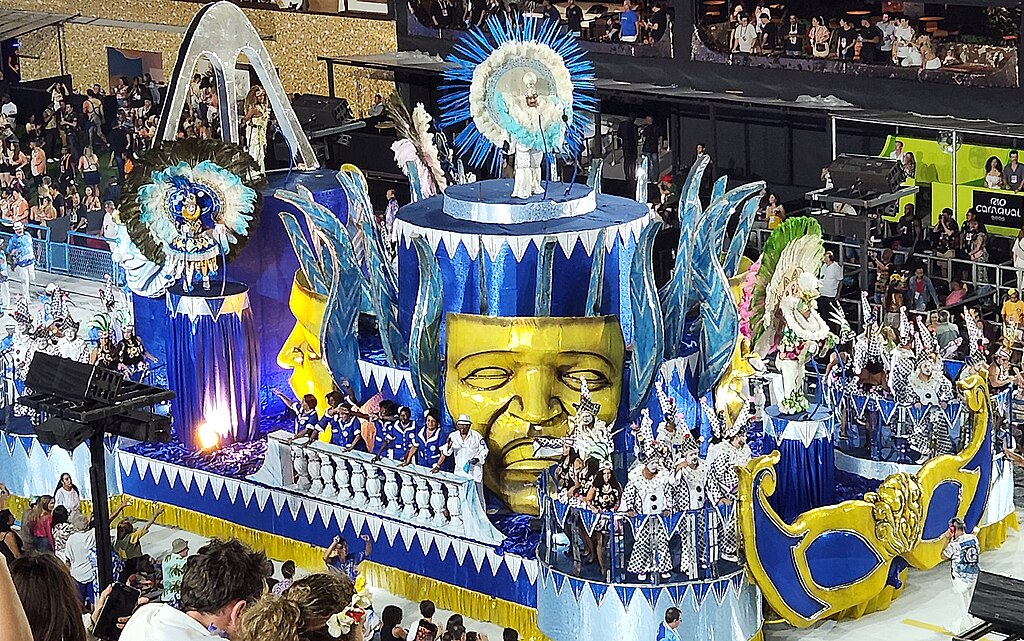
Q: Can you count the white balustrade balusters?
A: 11